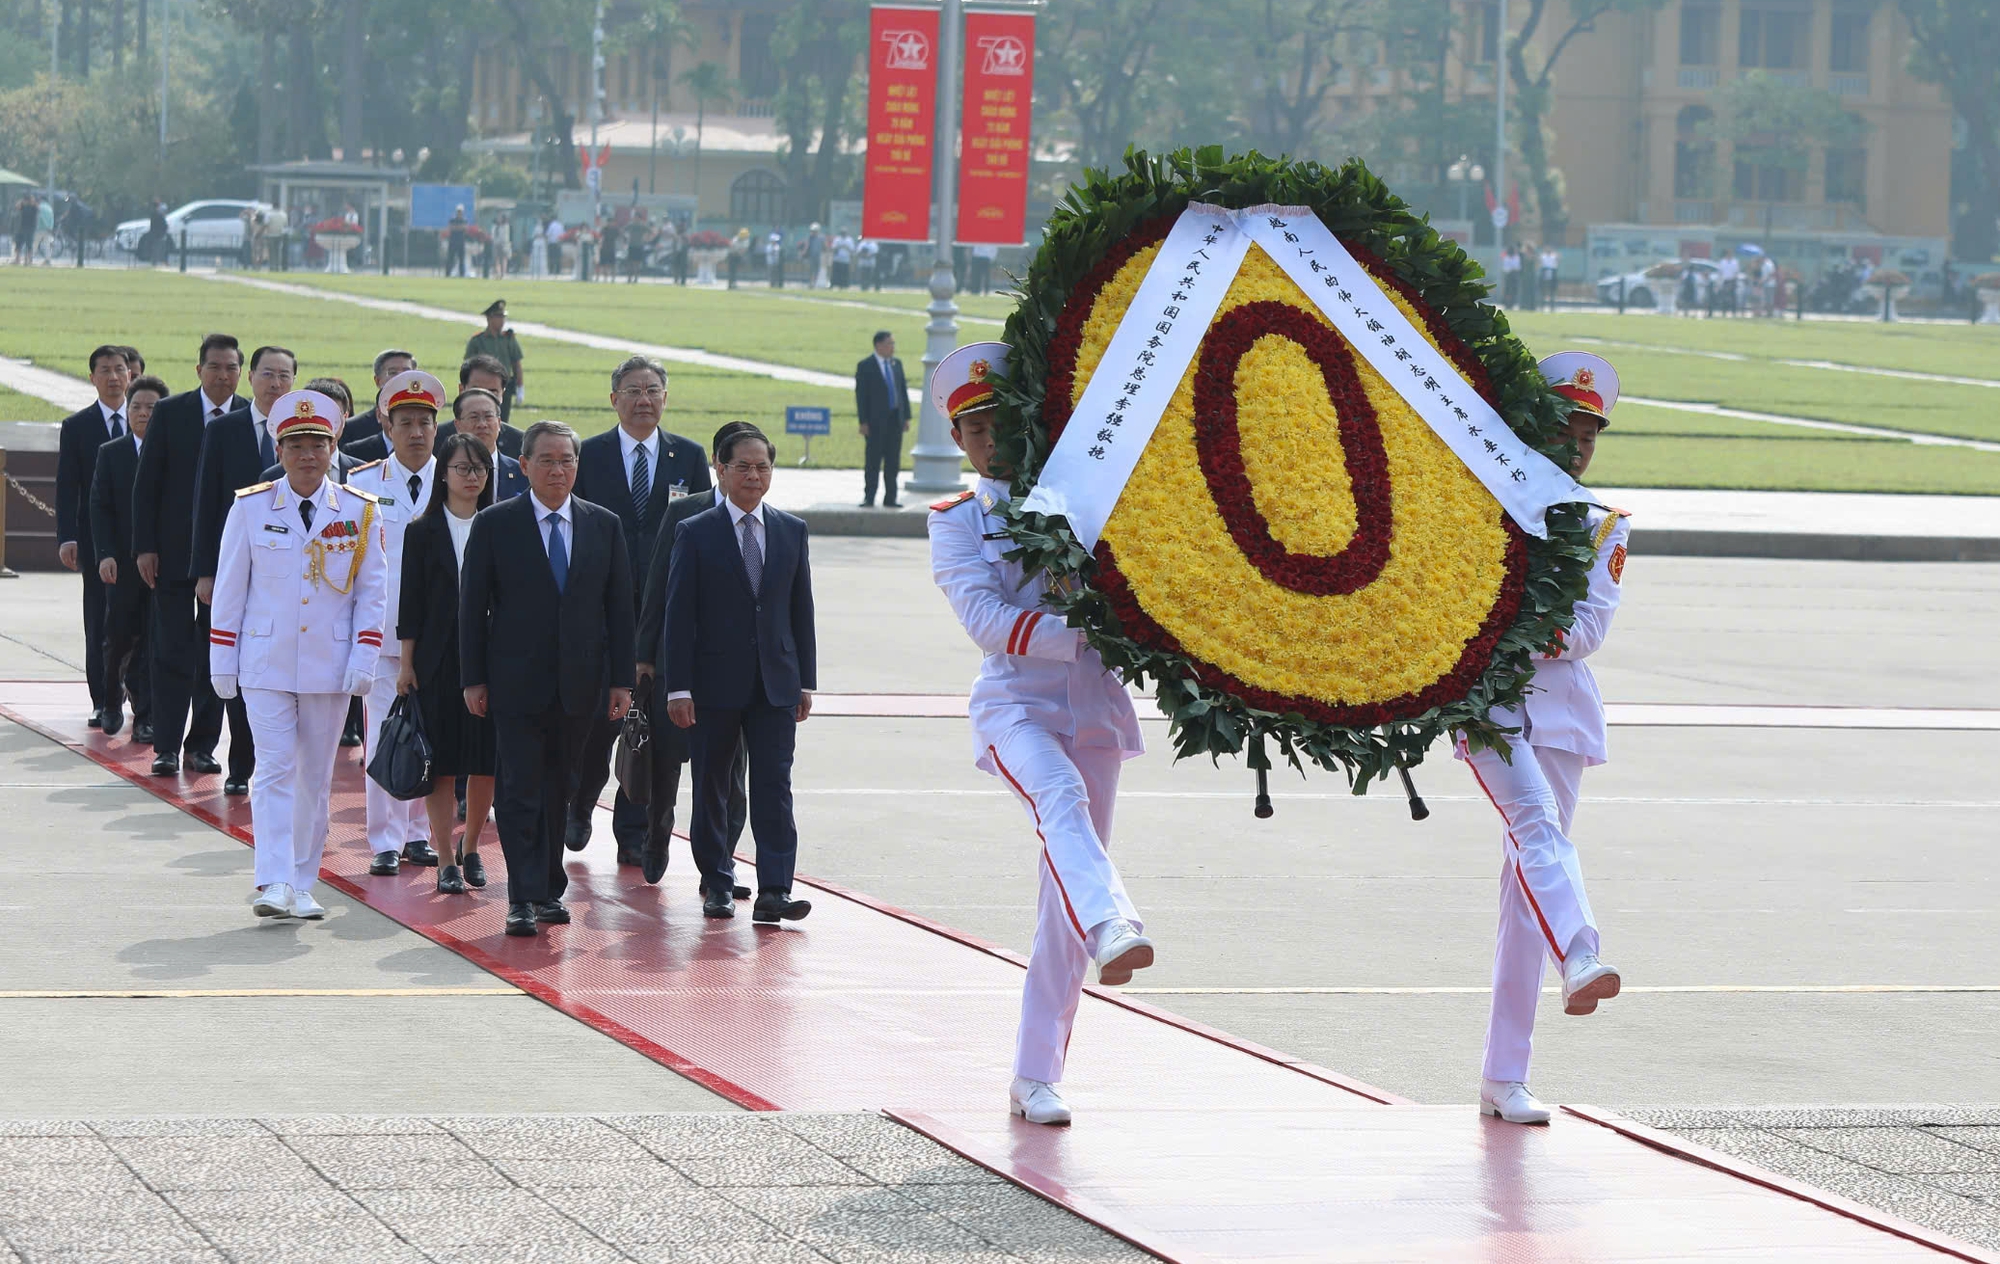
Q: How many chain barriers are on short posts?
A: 1